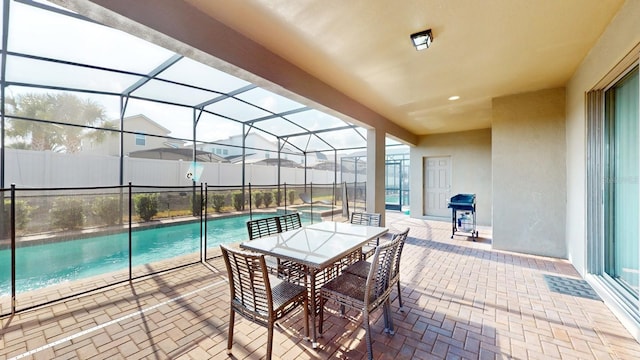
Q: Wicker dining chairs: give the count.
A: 6